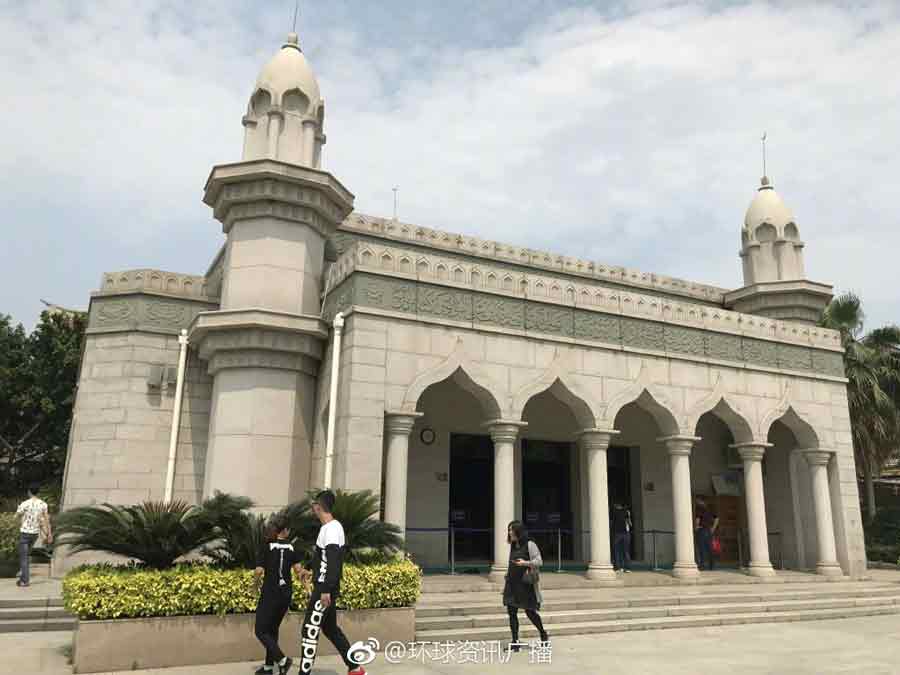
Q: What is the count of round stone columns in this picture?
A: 6